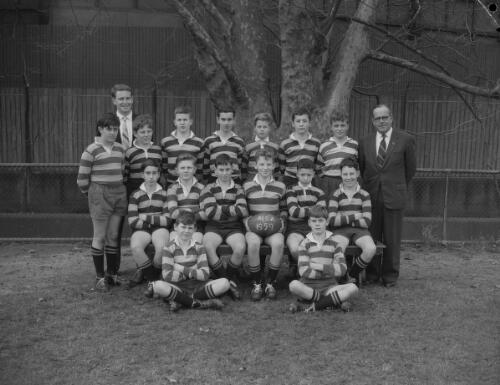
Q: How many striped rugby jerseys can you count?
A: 15